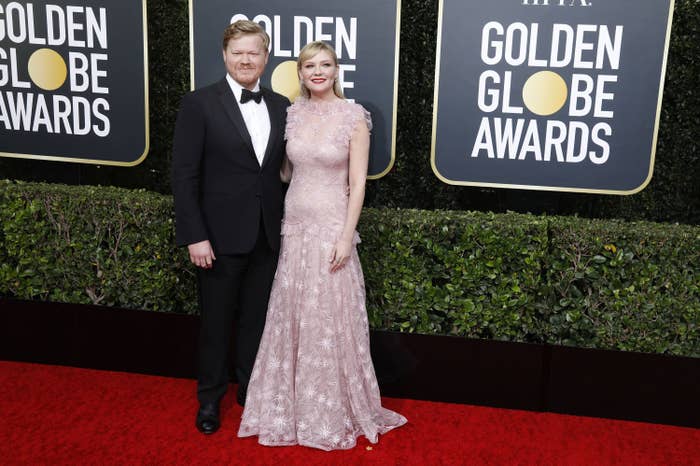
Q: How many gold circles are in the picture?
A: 3